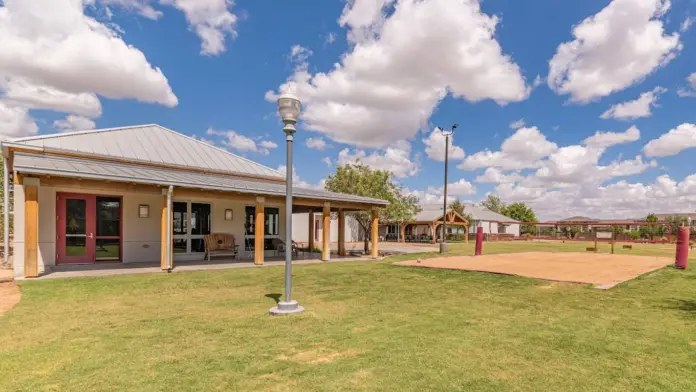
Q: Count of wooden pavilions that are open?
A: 1